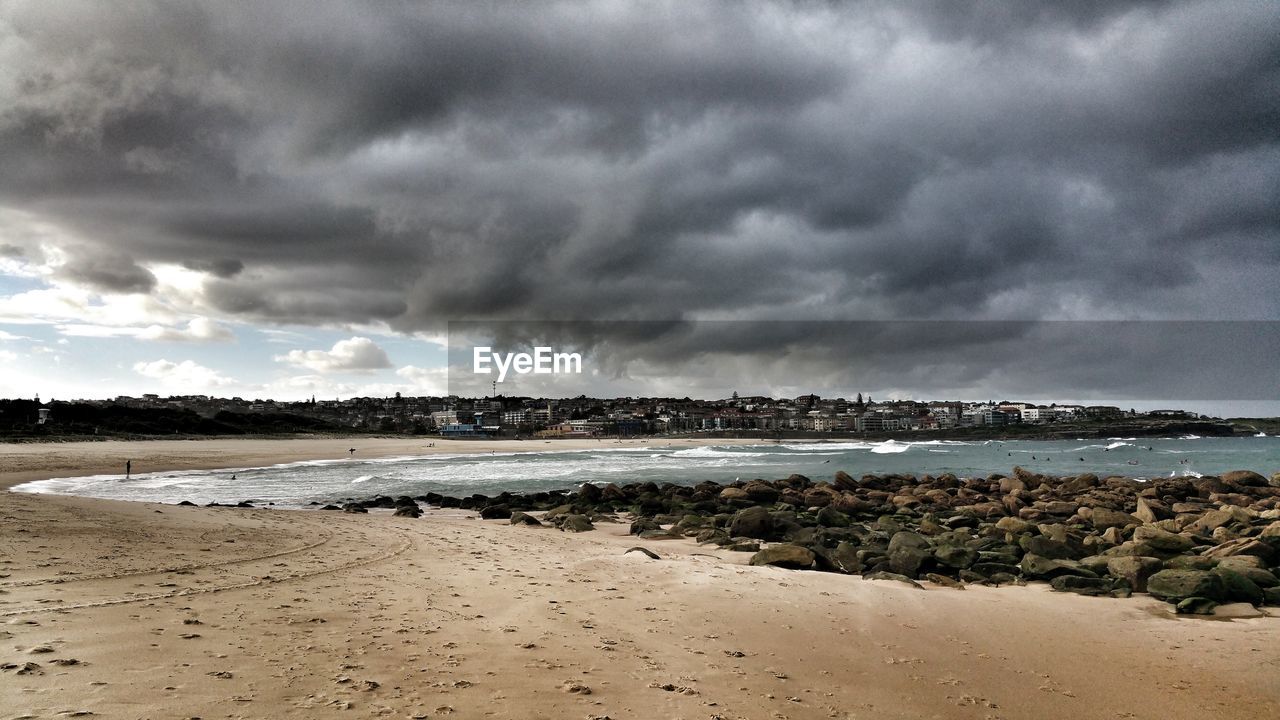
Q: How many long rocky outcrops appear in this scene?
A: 1